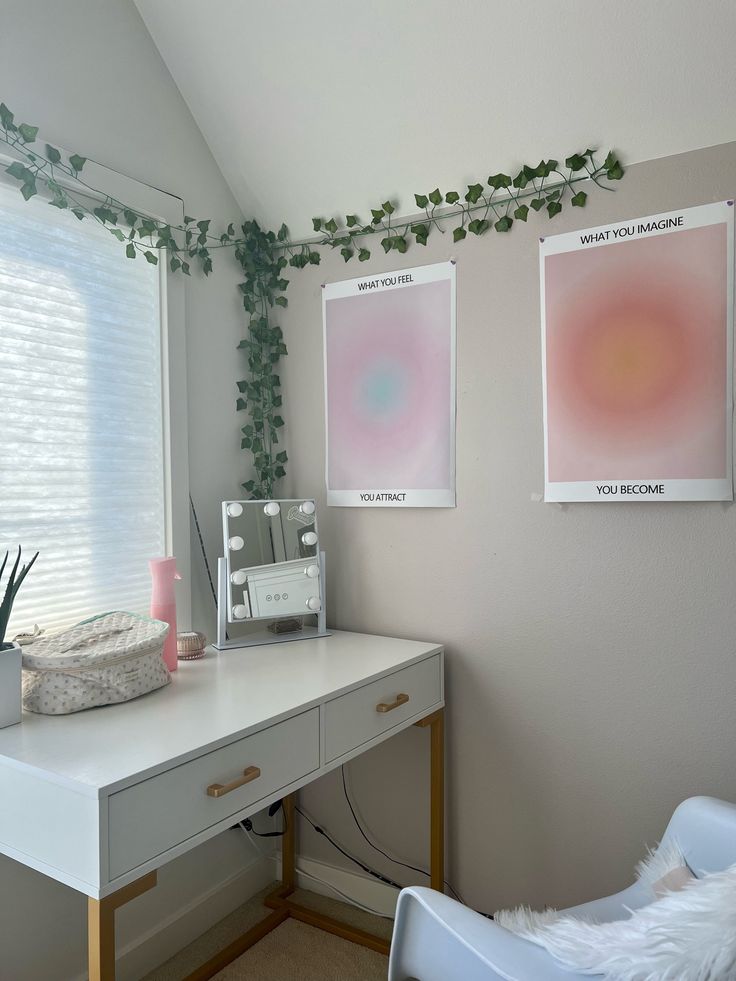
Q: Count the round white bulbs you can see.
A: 9